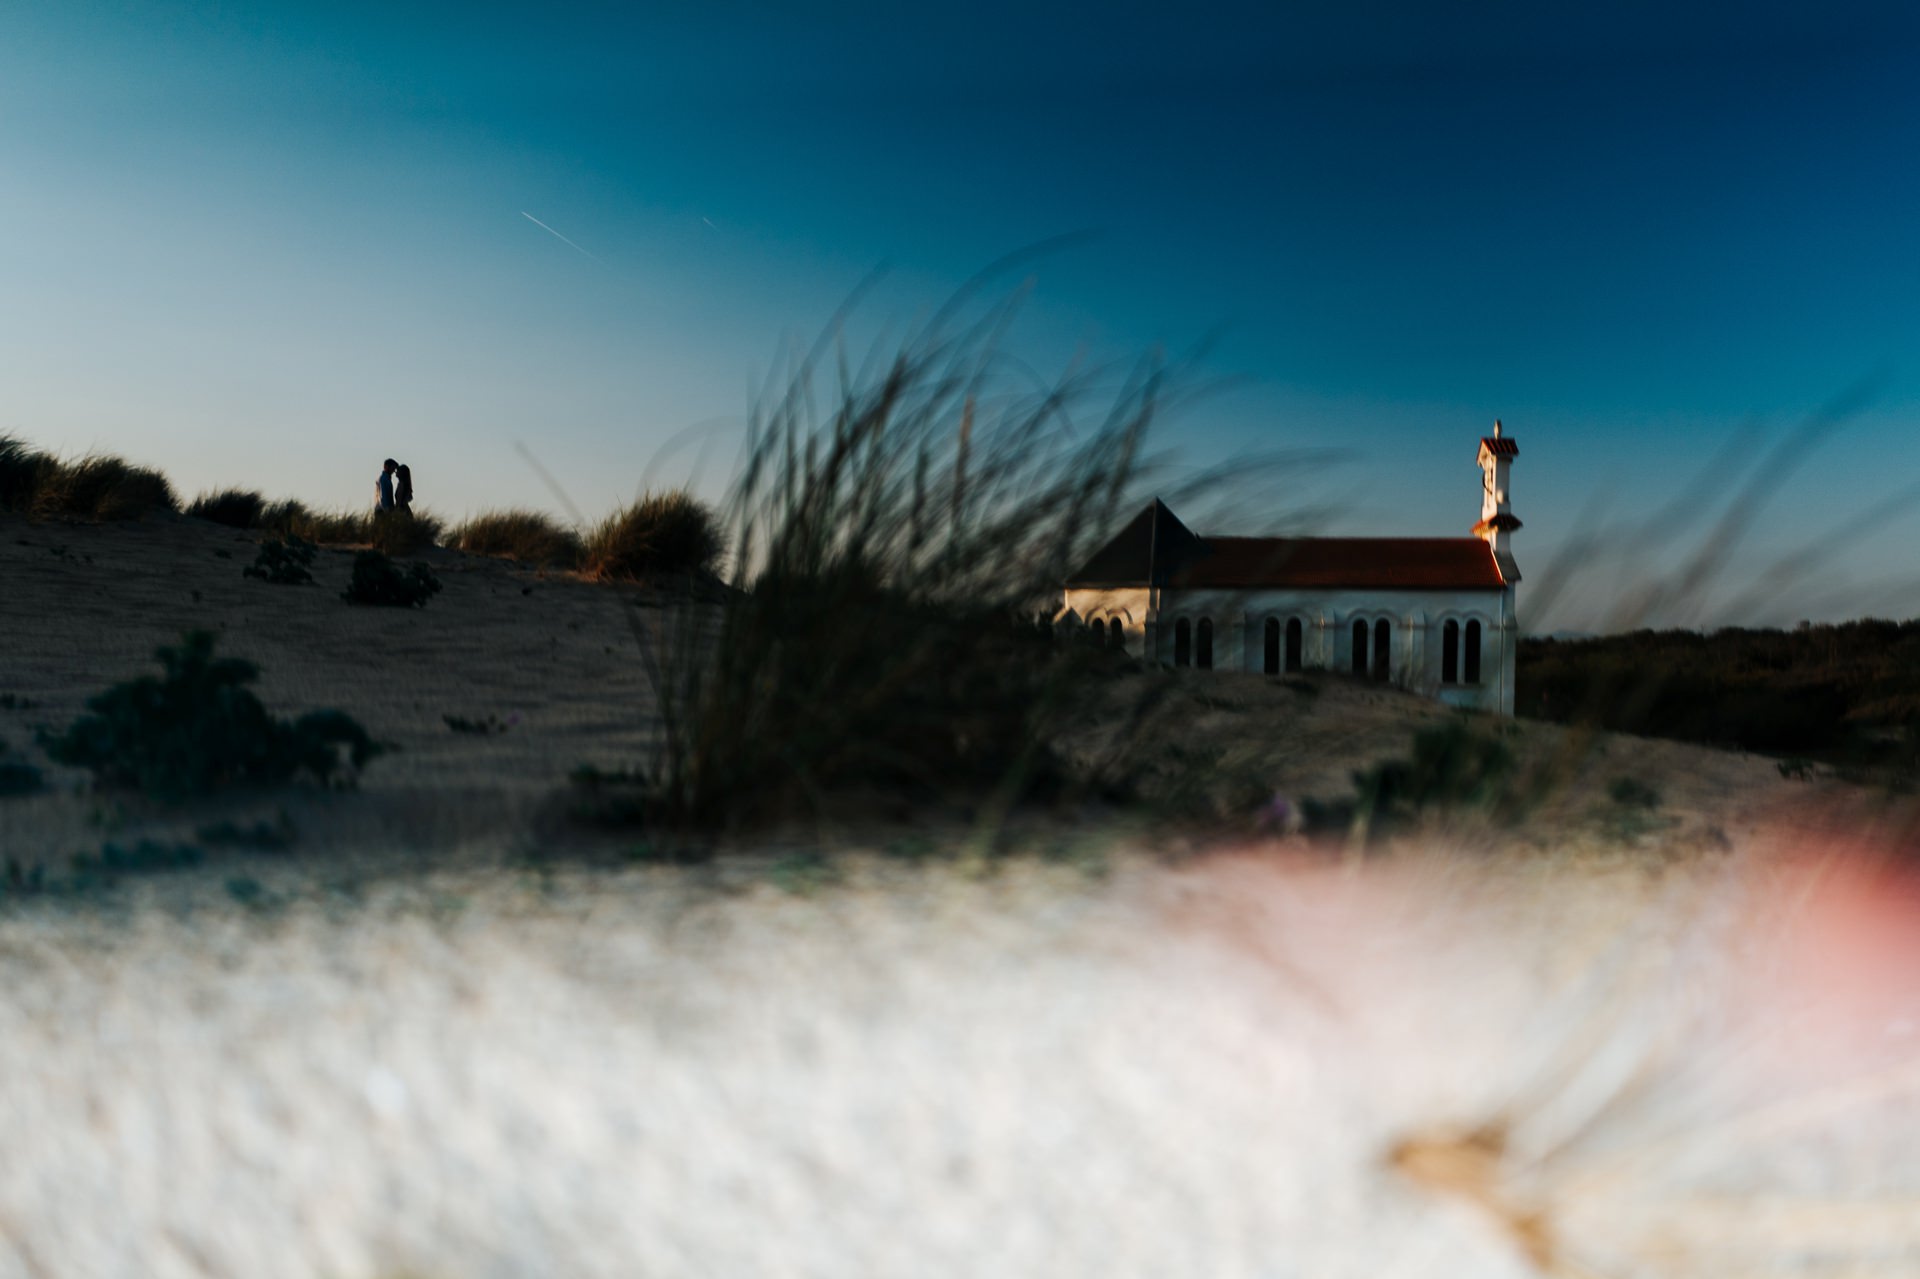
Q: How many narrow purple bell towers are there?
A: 0